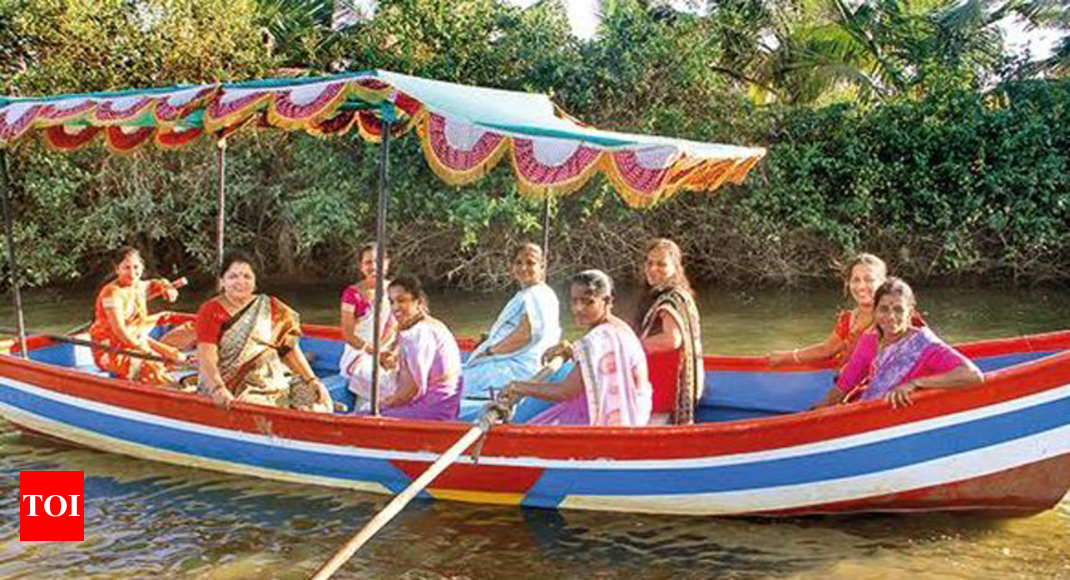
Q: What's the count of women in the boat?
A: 9